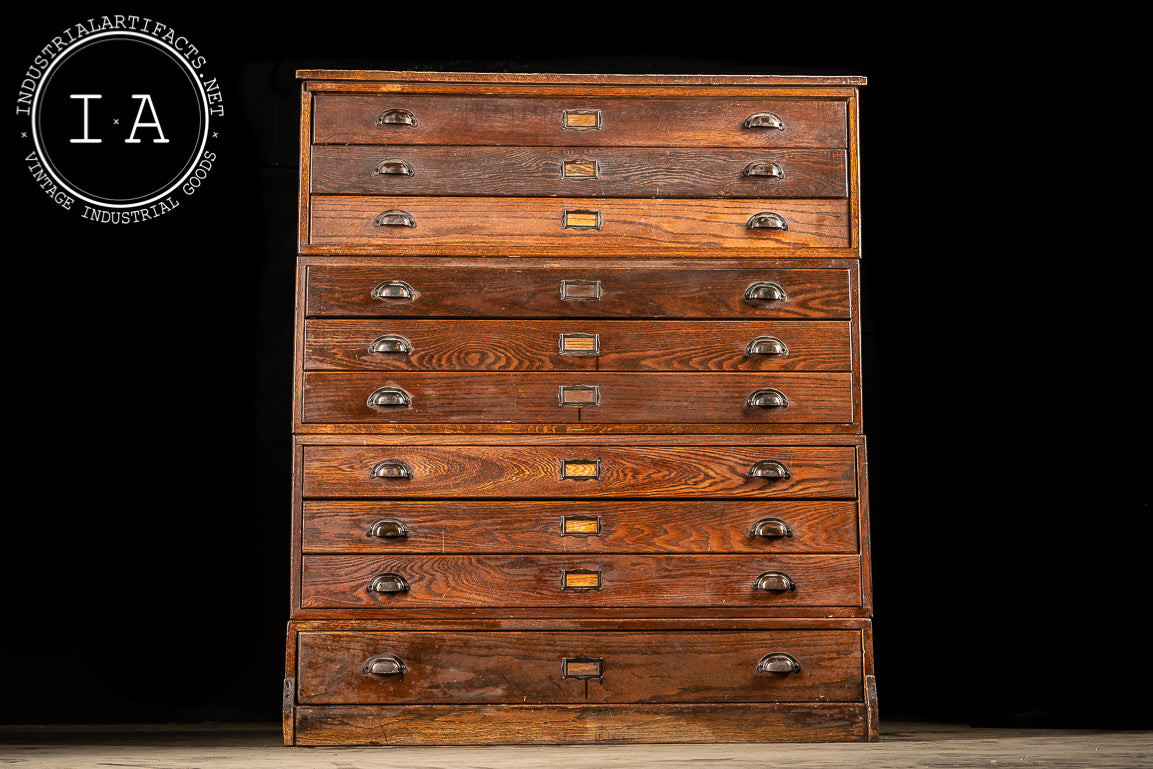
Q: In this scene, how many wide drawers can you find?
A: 10